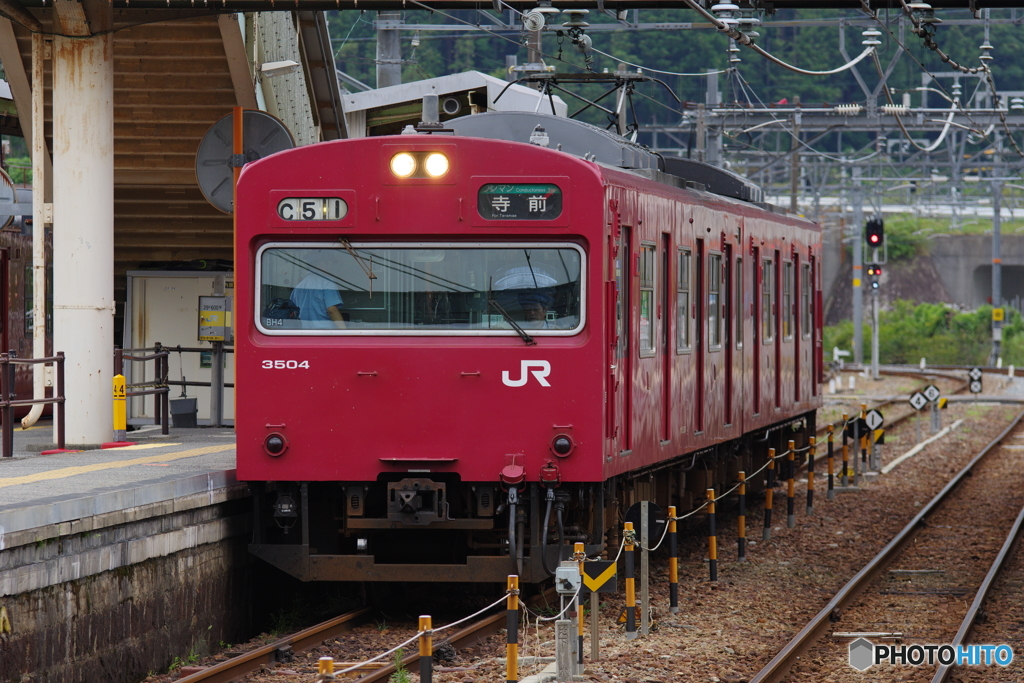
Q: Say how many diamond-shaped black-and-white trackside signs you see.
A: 3